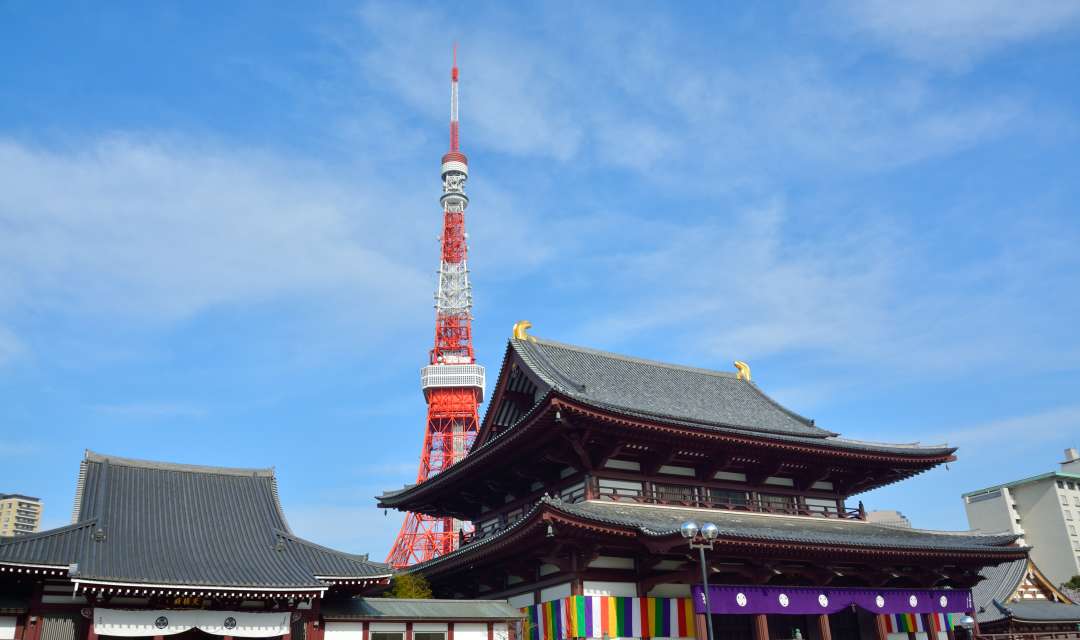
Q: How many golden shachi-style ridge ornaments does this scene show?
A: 2